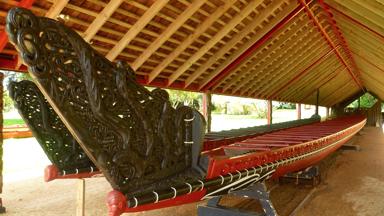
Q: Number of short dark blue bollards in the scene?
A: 0